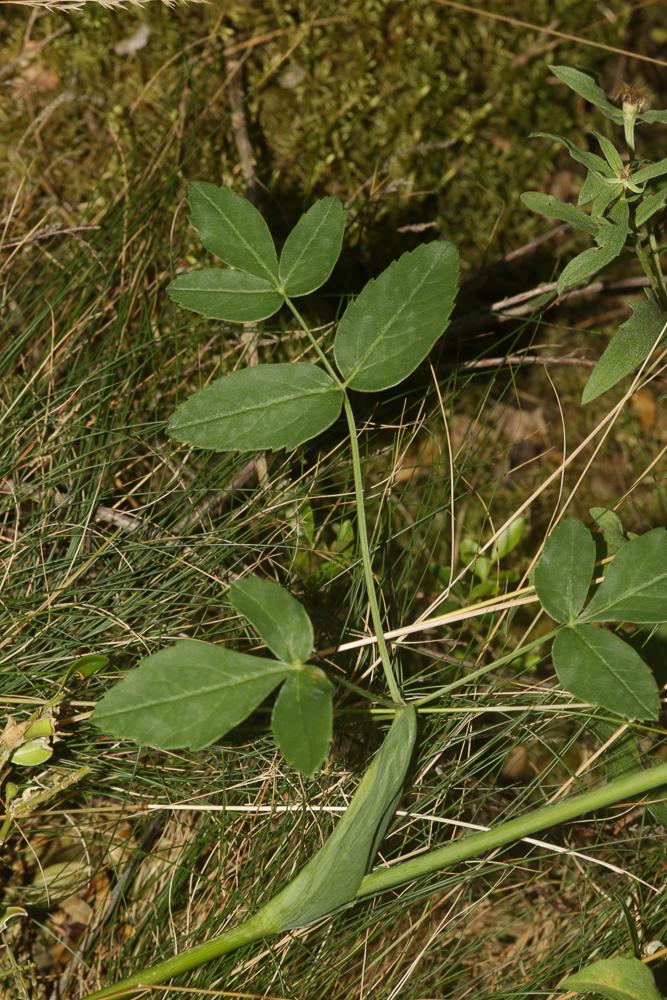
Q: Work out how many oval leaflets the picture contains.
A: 11